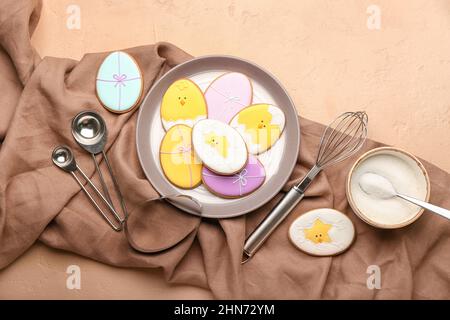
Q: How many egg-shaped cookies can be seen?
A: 8